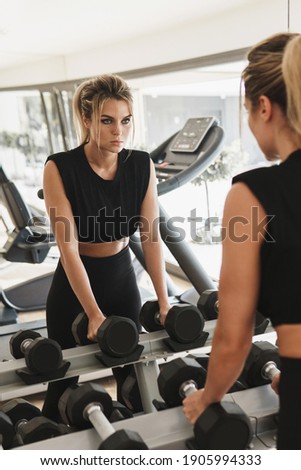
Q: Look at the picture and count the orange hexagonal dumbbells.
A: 0